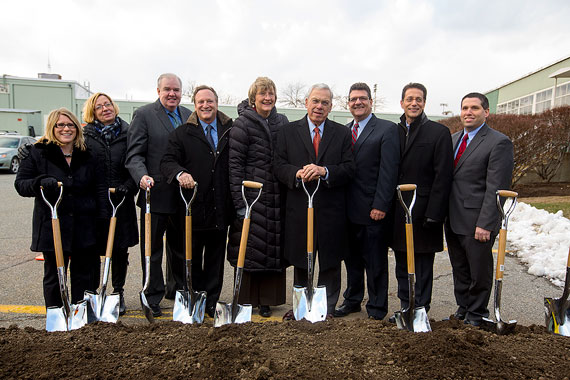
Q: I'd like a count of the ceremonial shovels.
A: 9